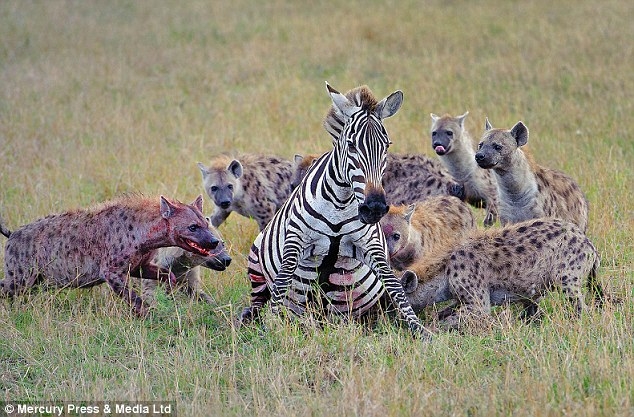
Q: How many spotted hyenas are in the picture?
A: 8